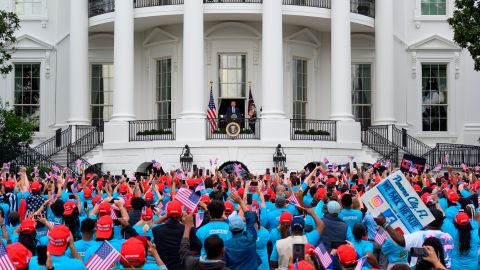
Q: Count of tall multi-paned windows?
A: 7